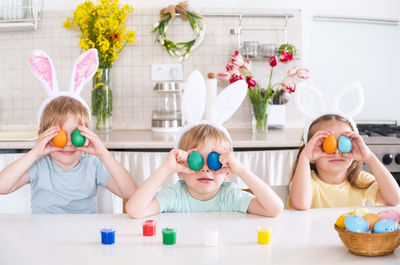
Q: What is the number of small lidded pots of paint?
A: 5